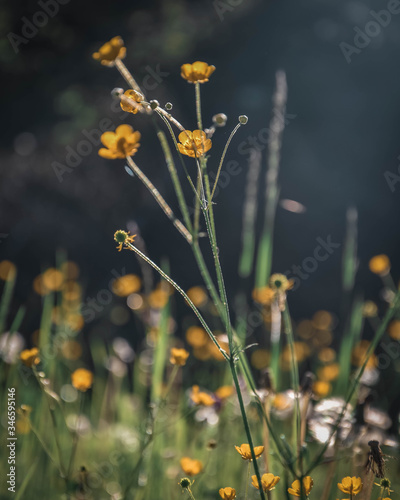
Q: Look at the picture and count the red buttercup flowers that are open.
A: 0